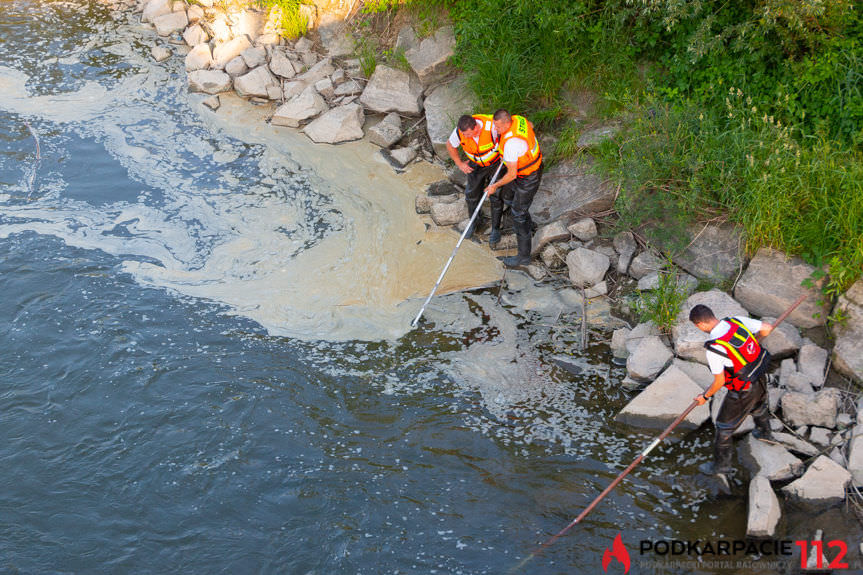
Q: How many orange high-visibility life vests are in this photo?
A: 2